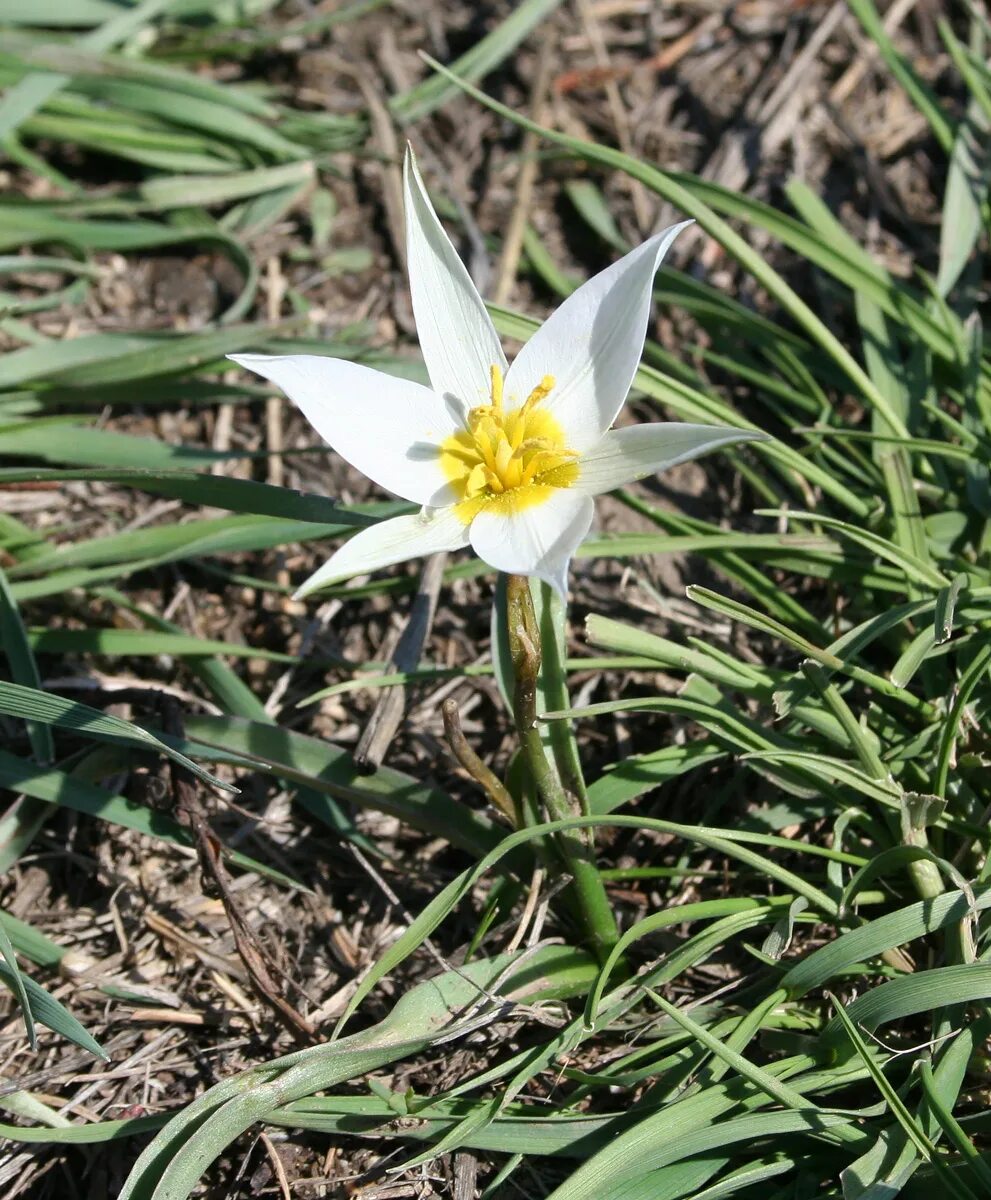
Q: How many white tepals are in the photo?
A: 6